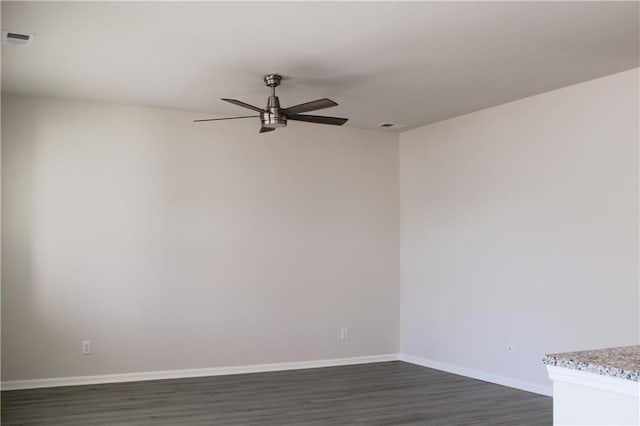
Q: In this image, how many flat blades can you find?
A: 5